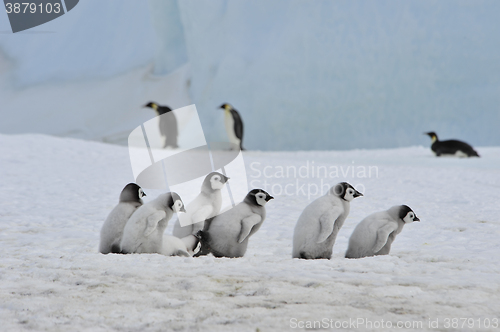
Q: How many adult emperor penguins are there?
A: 3